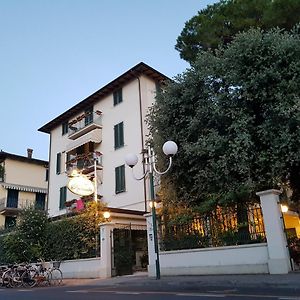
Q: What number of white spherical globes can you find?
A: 2